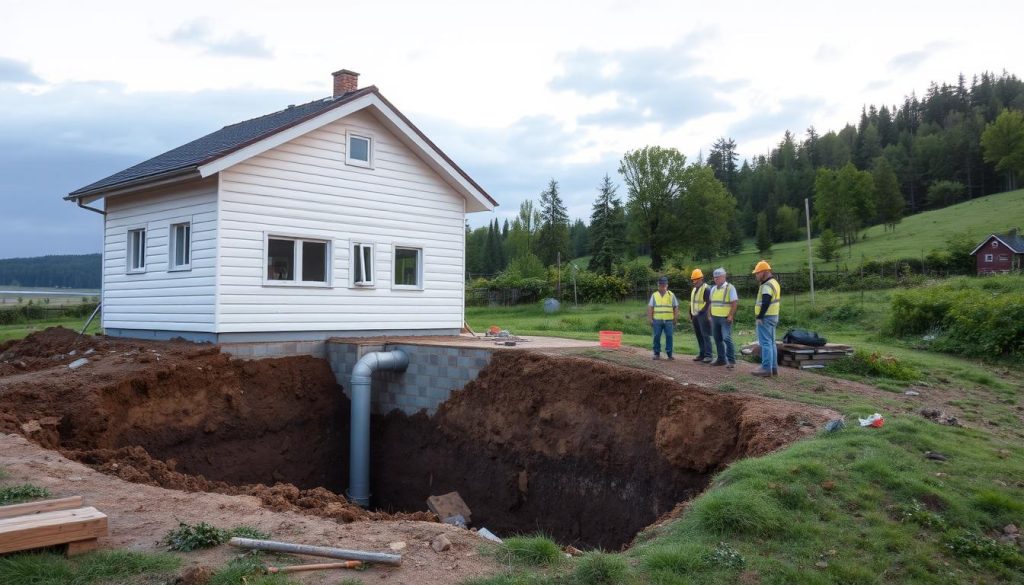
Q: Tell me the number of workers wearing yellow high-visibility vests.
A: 4